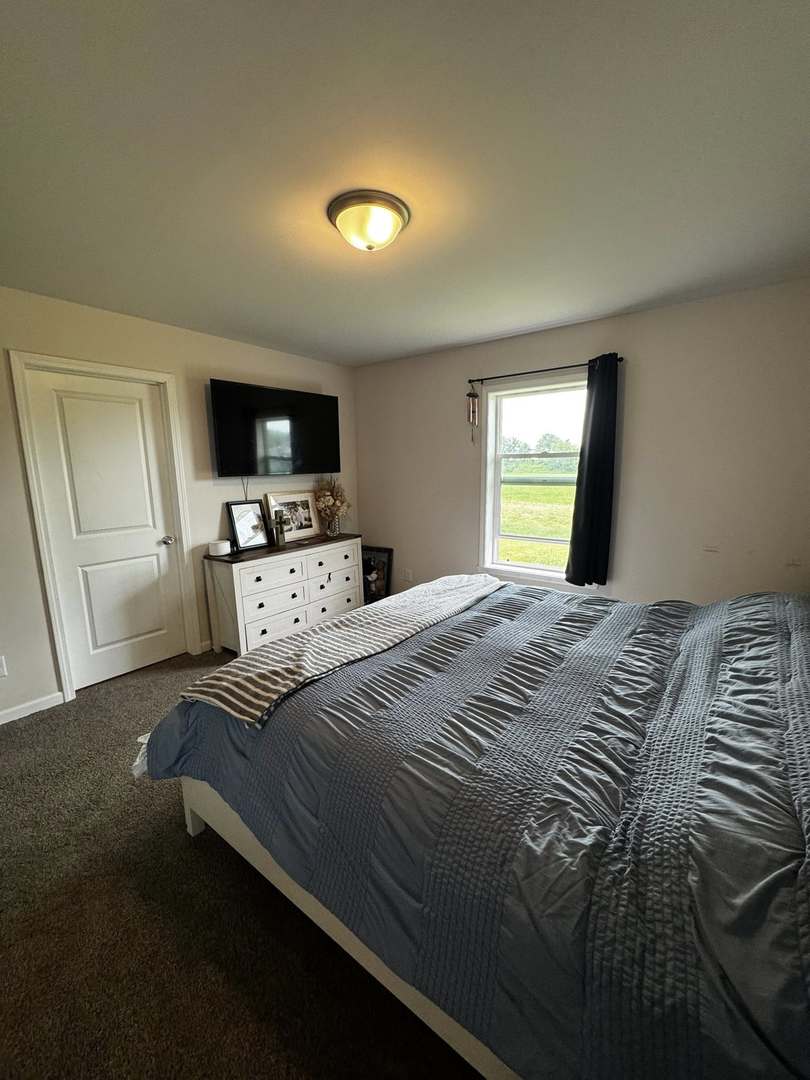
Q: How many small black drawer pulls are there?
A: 12